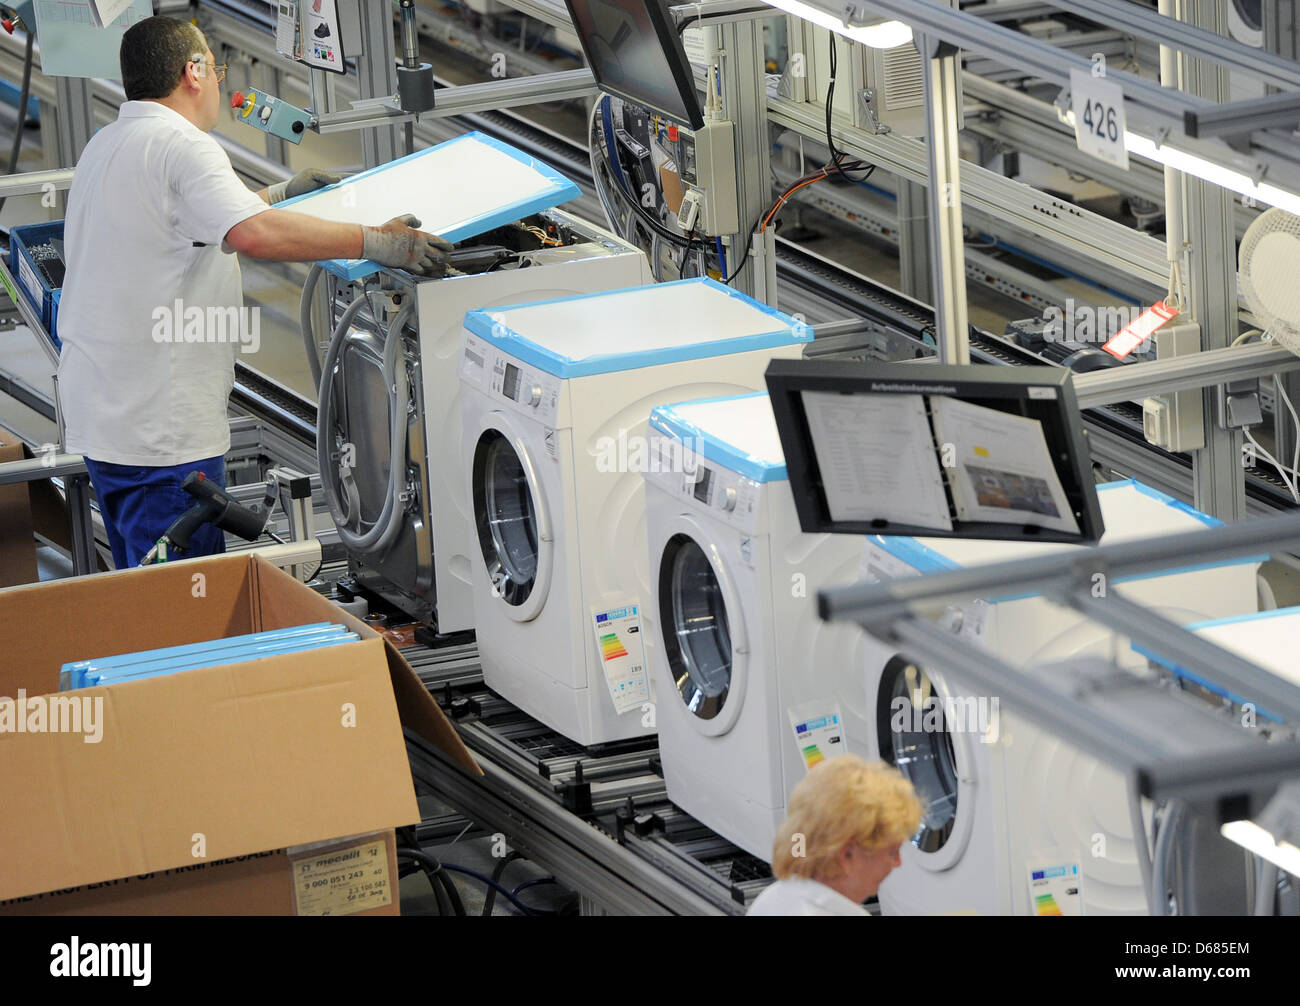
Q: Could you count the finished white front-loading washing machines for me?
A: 3